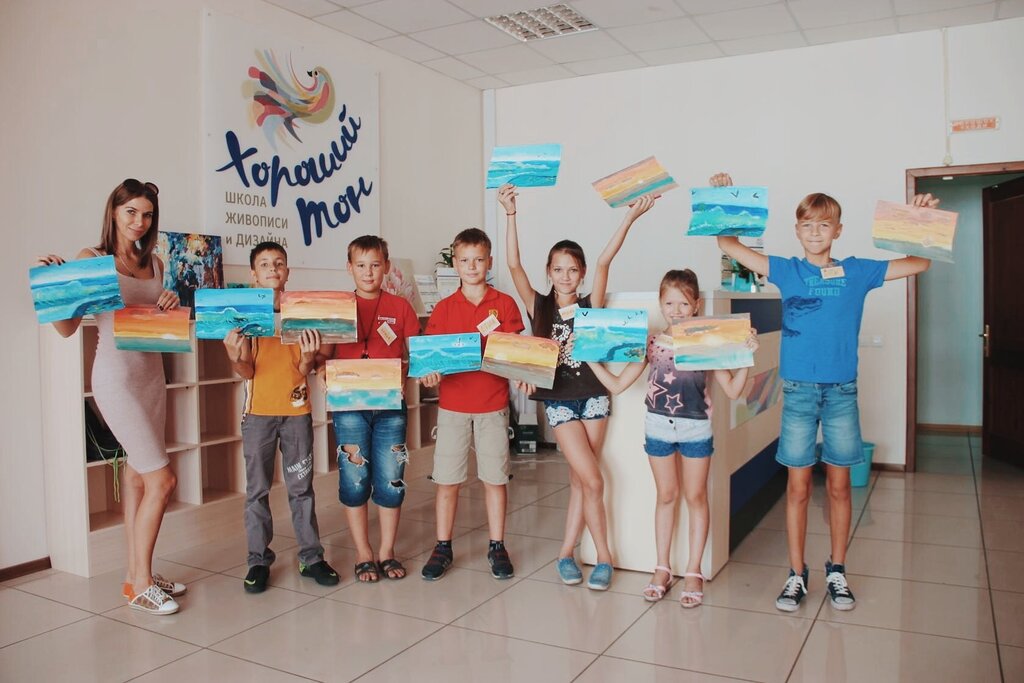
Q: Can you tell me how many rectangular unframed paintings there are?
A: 13